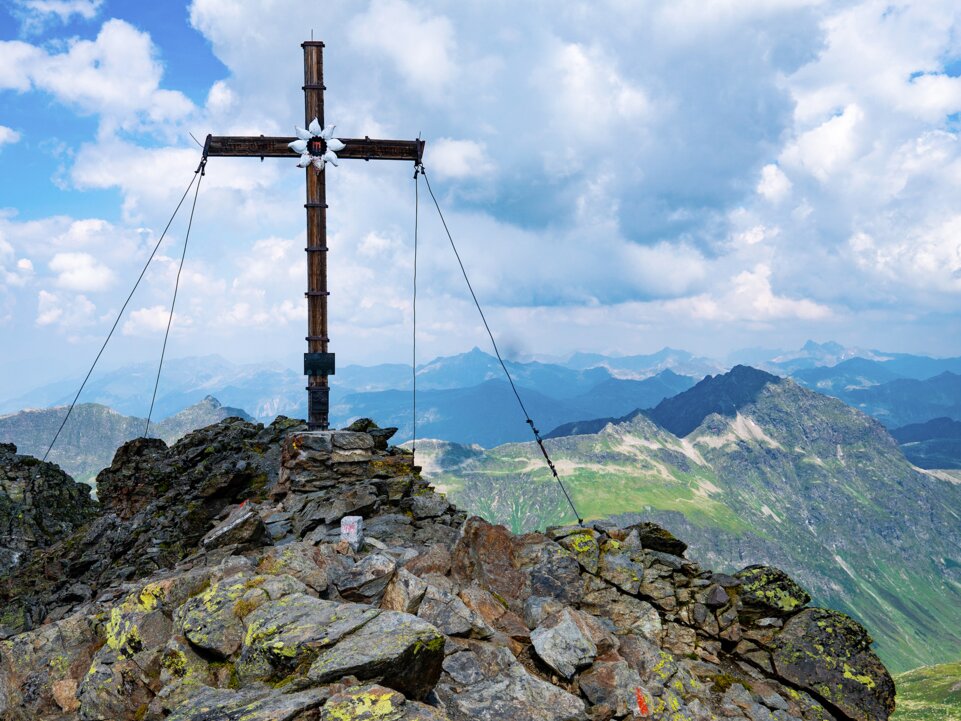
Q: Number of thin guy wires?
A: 4